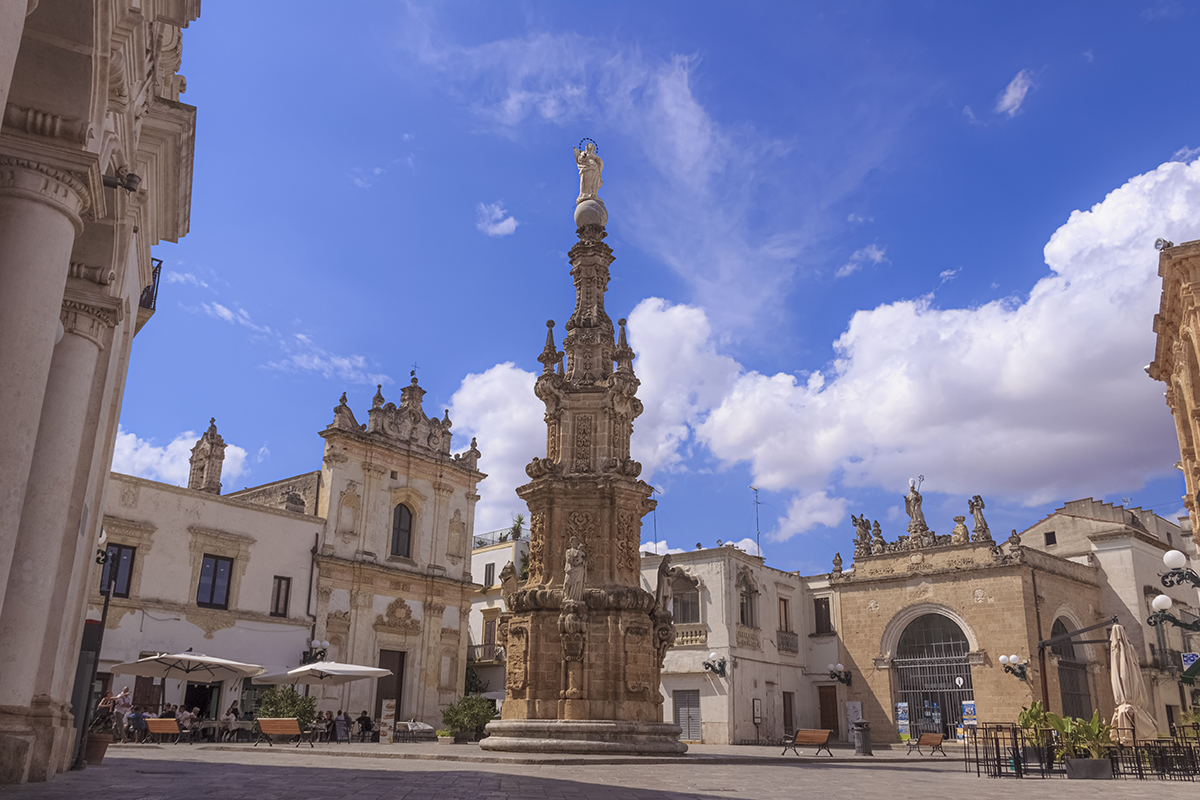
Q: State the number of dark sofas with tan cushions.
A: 0